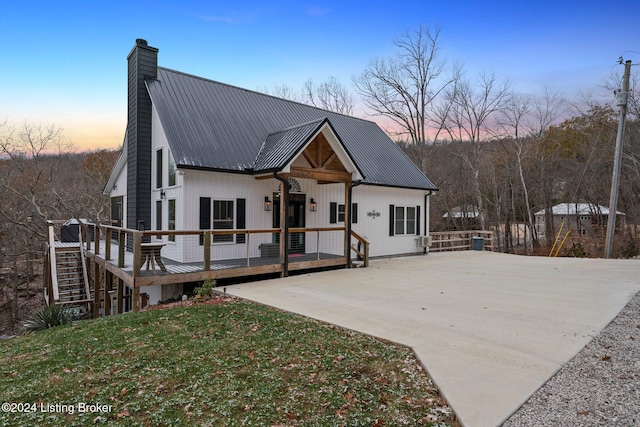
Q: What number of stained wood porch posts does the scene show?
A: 2